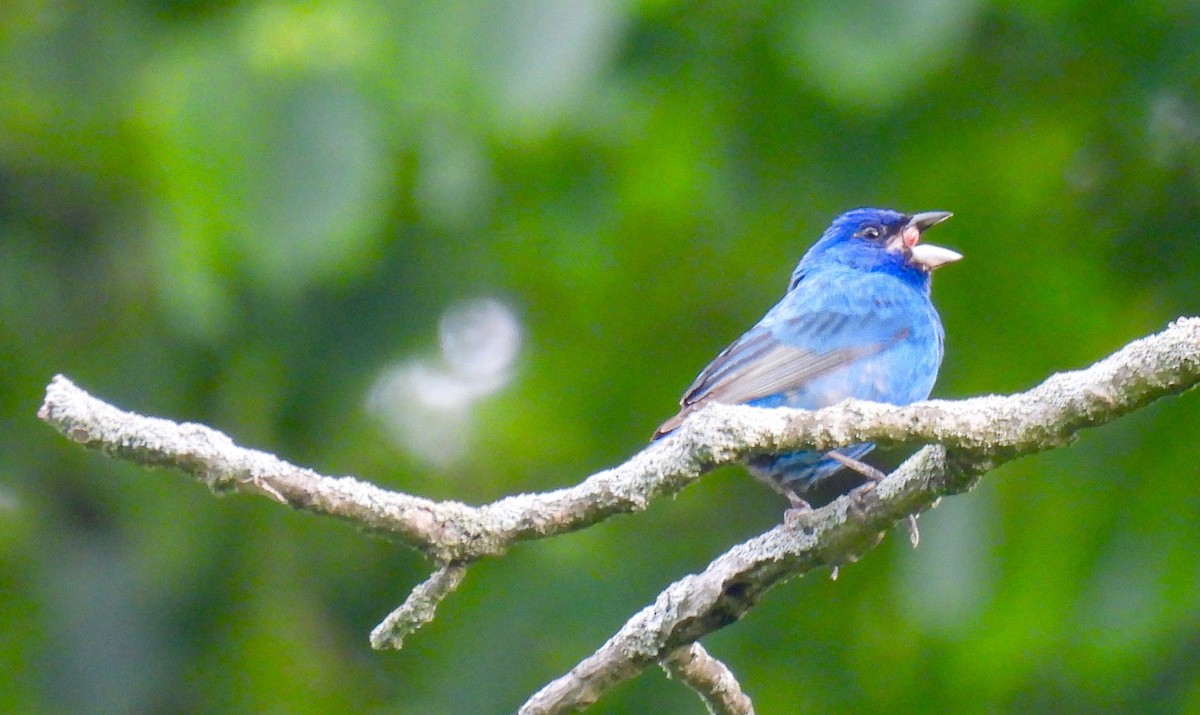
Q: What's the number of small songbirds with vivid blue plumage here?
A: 1